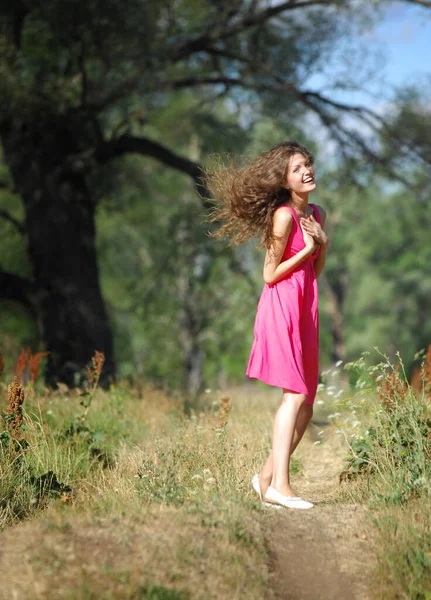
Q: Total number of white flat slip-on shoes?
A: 2